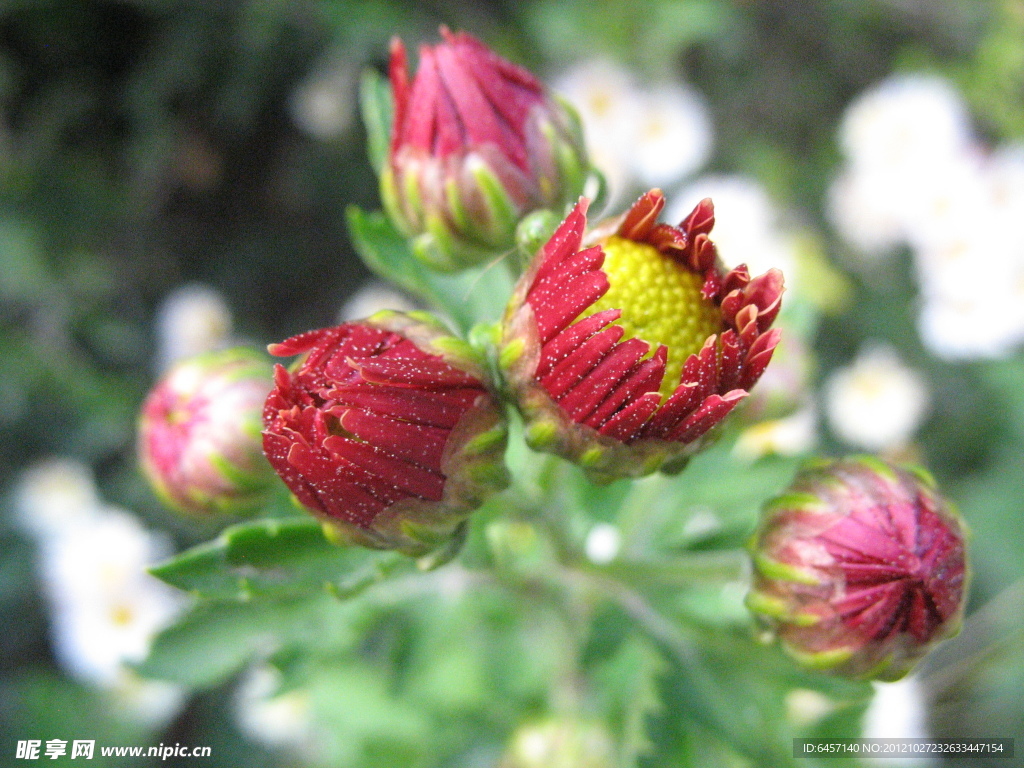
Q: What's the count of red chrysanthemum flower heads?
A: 5